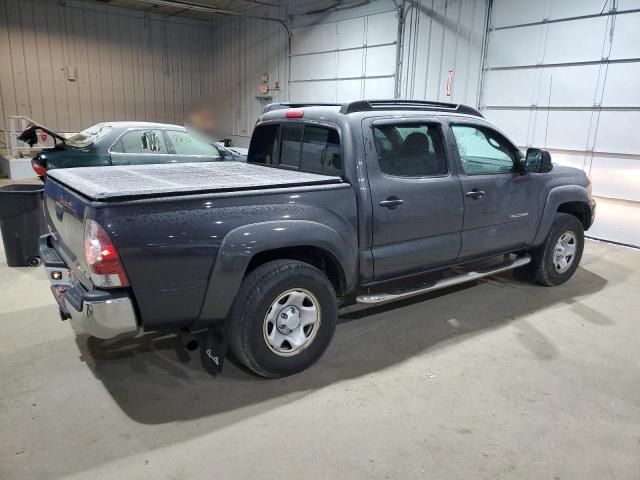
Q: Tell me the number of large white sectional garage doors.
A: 2